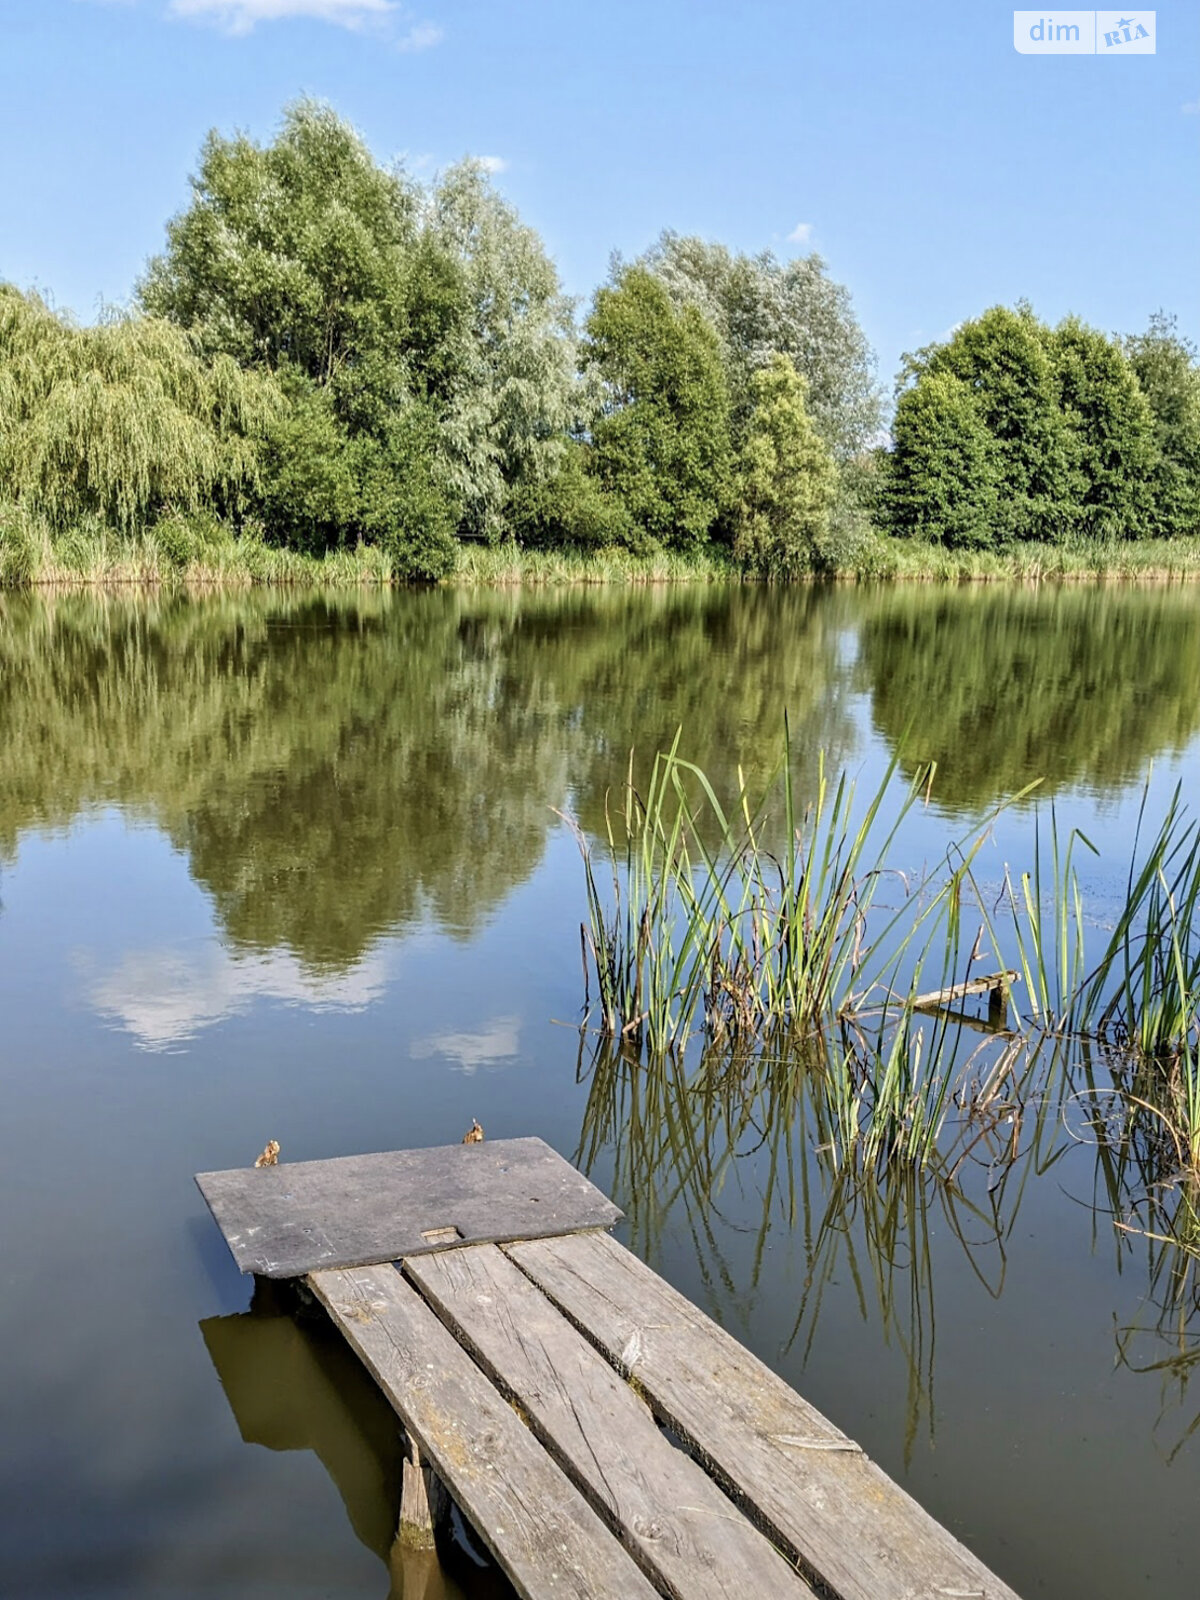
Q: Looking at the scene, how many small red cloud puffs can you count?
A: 0